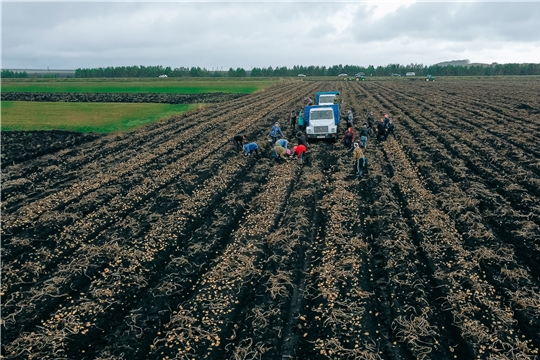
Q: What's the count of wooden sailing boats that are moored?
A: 0